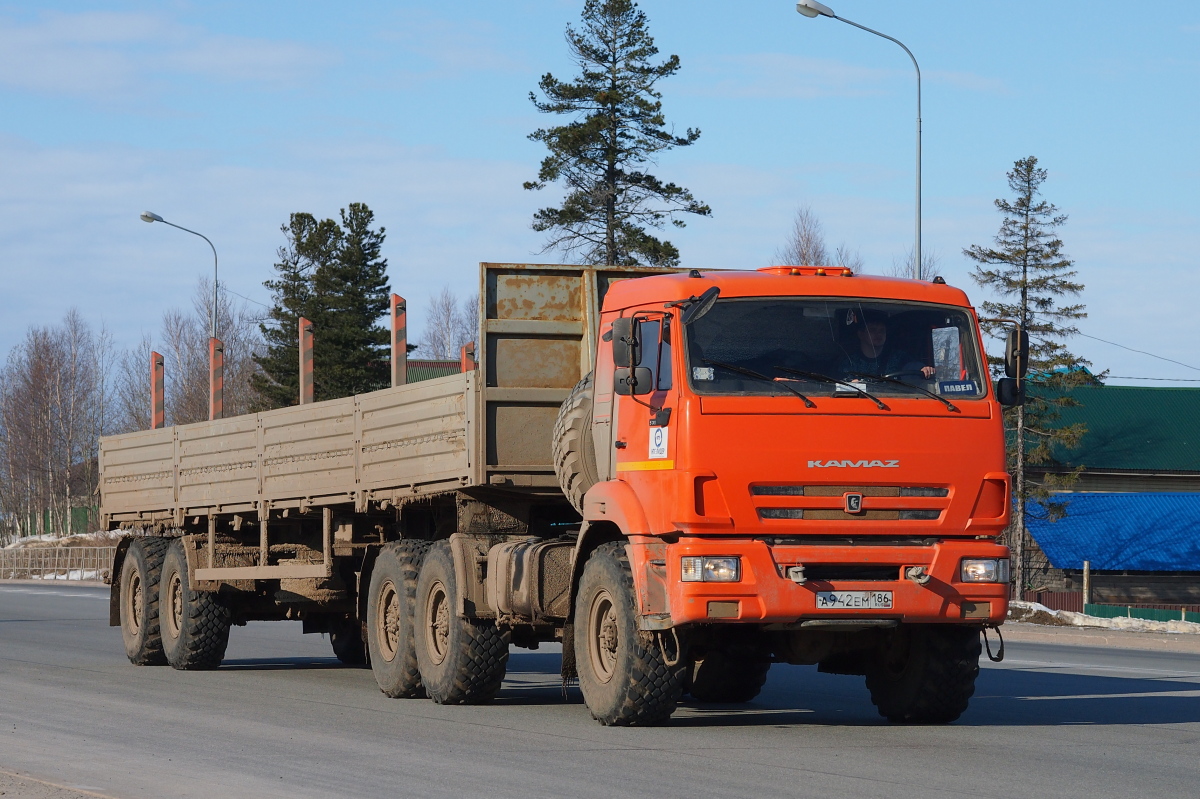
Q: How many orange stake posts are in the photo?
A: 5